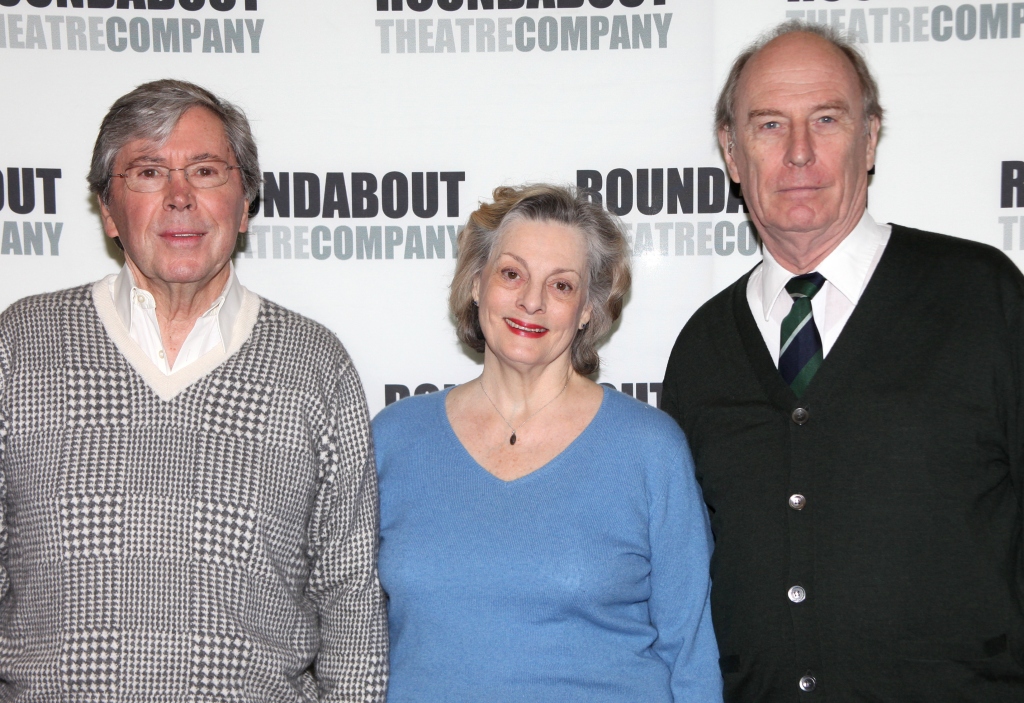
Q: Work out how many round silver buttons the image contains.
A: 4